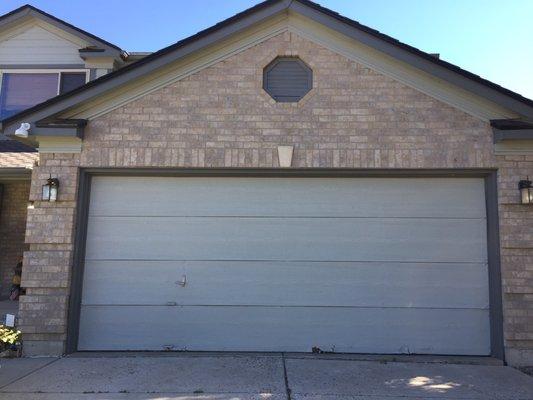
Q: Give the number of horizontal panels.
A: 4